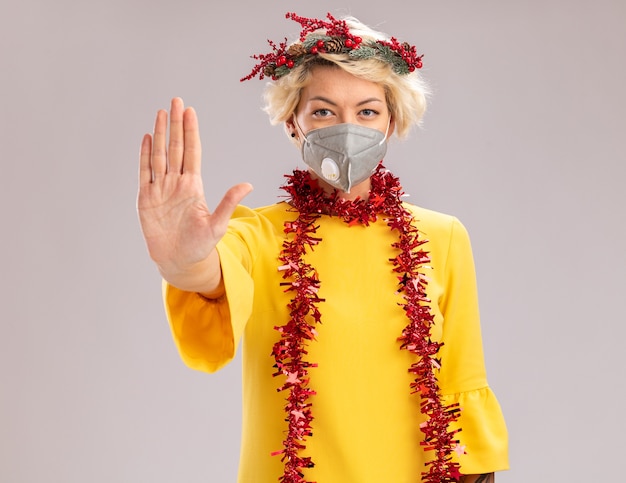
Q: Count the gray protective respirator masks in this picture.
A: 1